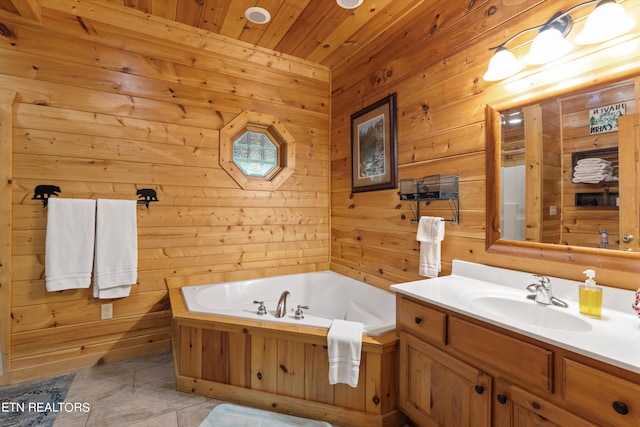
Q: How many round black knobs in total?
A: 4